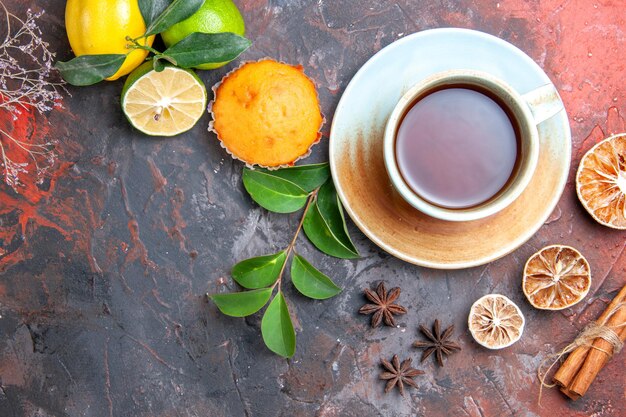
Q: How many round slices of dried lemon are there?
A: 3